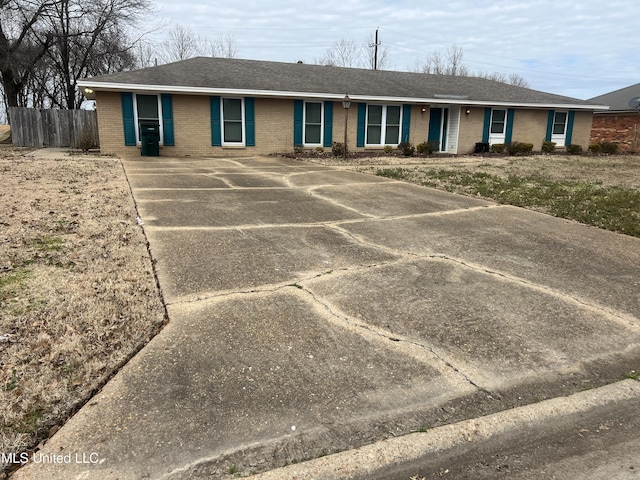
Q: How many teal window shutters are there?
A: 12